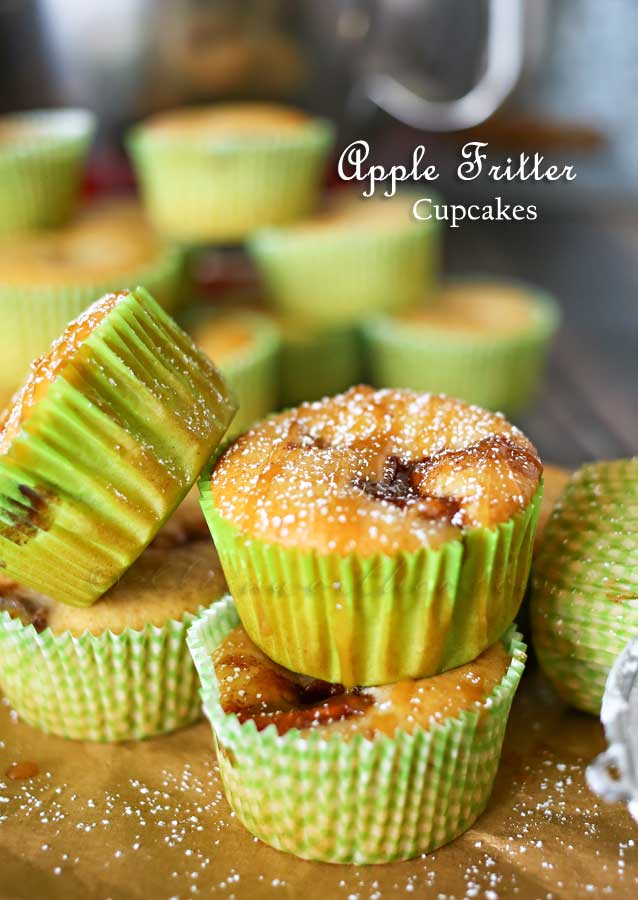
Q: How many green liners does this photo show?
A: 12